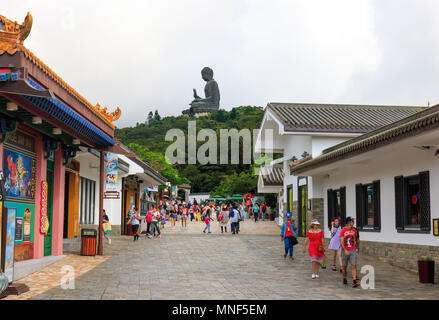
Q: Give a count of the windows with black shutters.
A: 3